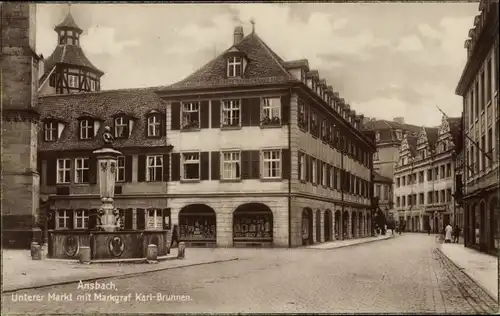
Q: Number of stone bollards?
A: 4